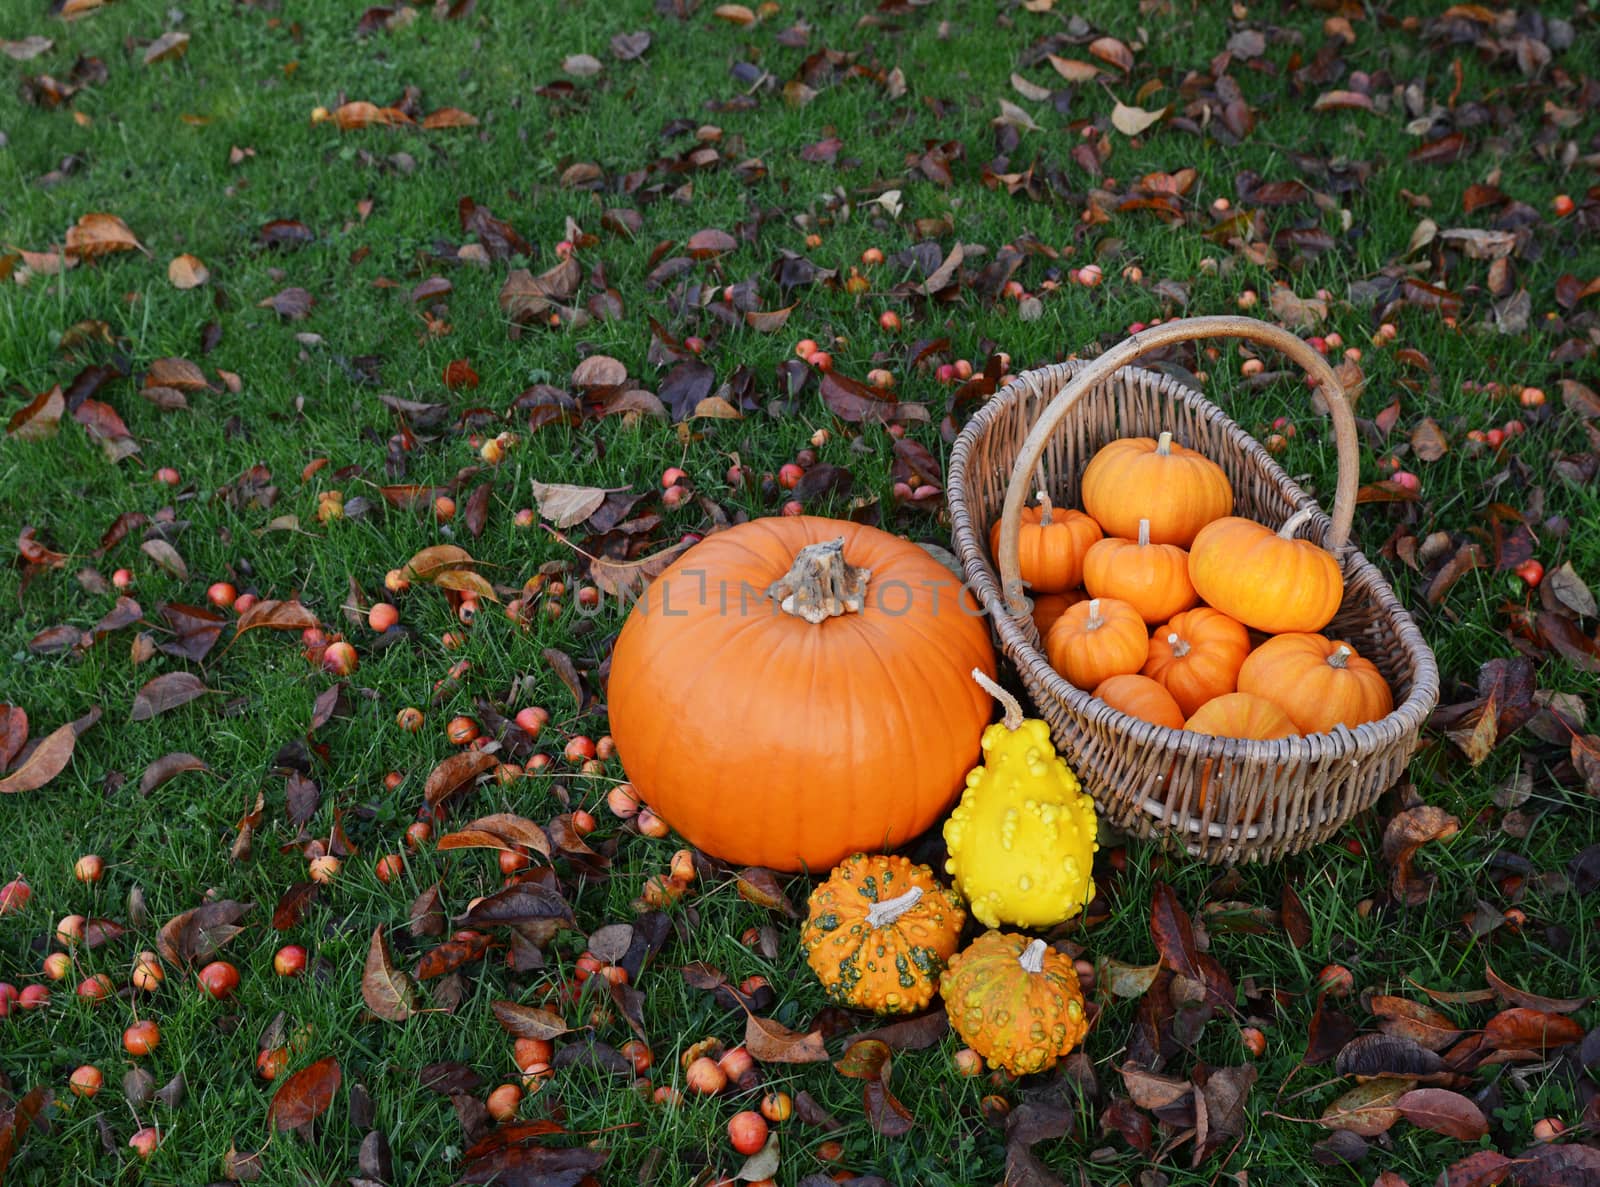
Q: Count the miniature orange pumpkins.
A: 10